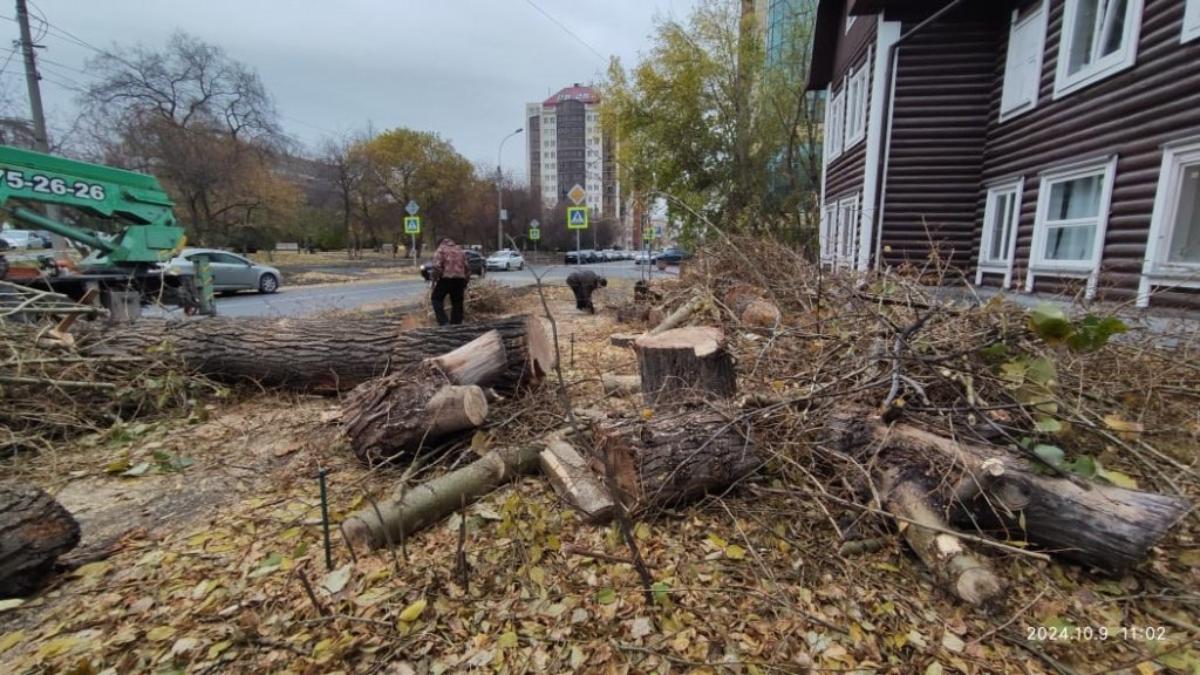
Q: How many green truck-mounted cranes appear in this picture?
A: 1